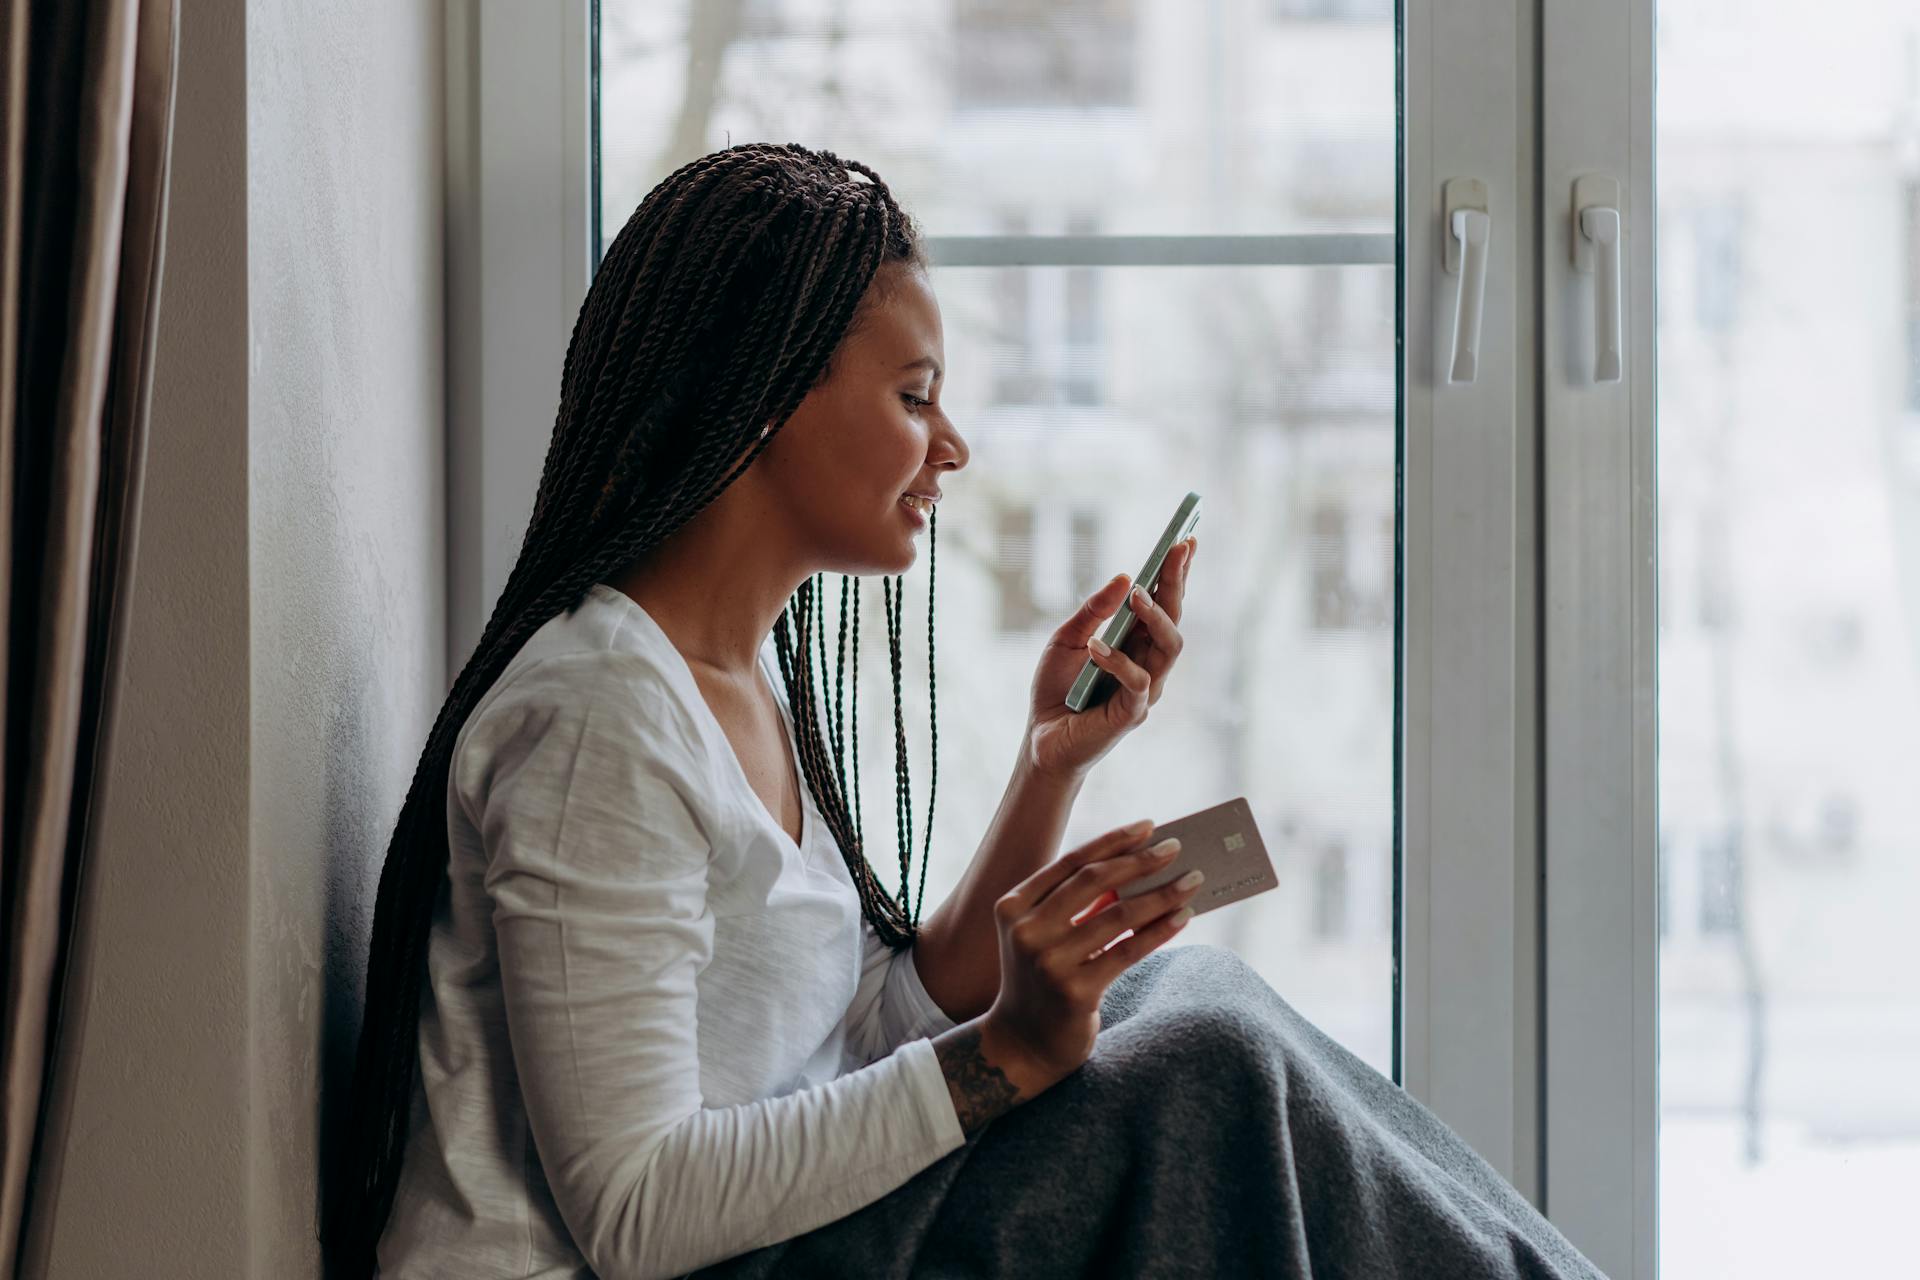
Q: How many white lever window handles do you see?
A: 2